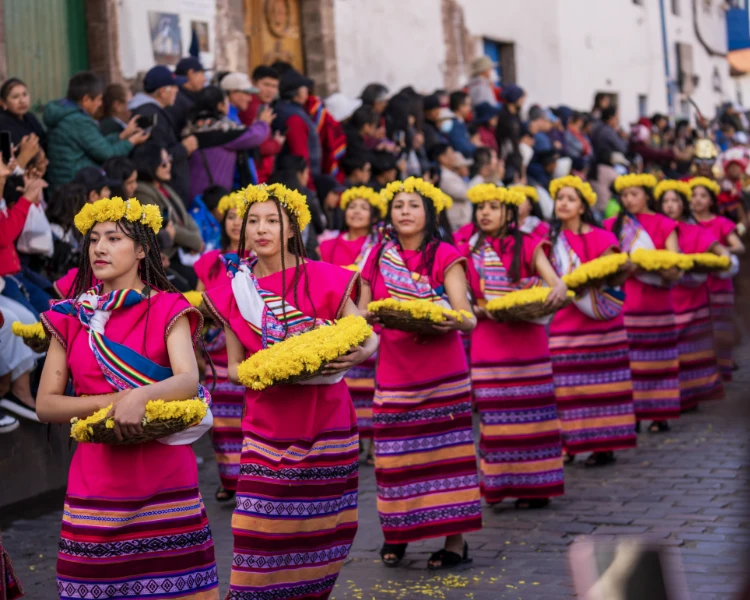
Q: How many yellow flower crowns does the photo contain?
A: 11